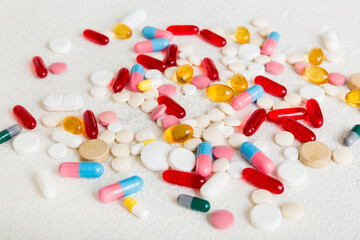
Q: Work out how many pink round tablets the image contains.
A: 11